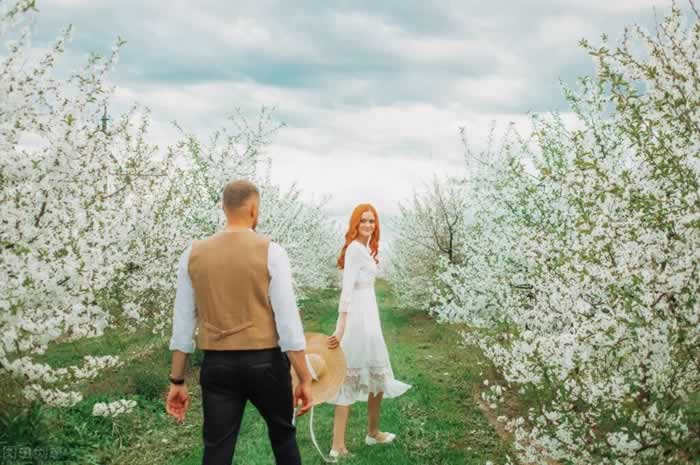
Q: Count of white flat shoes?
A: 2